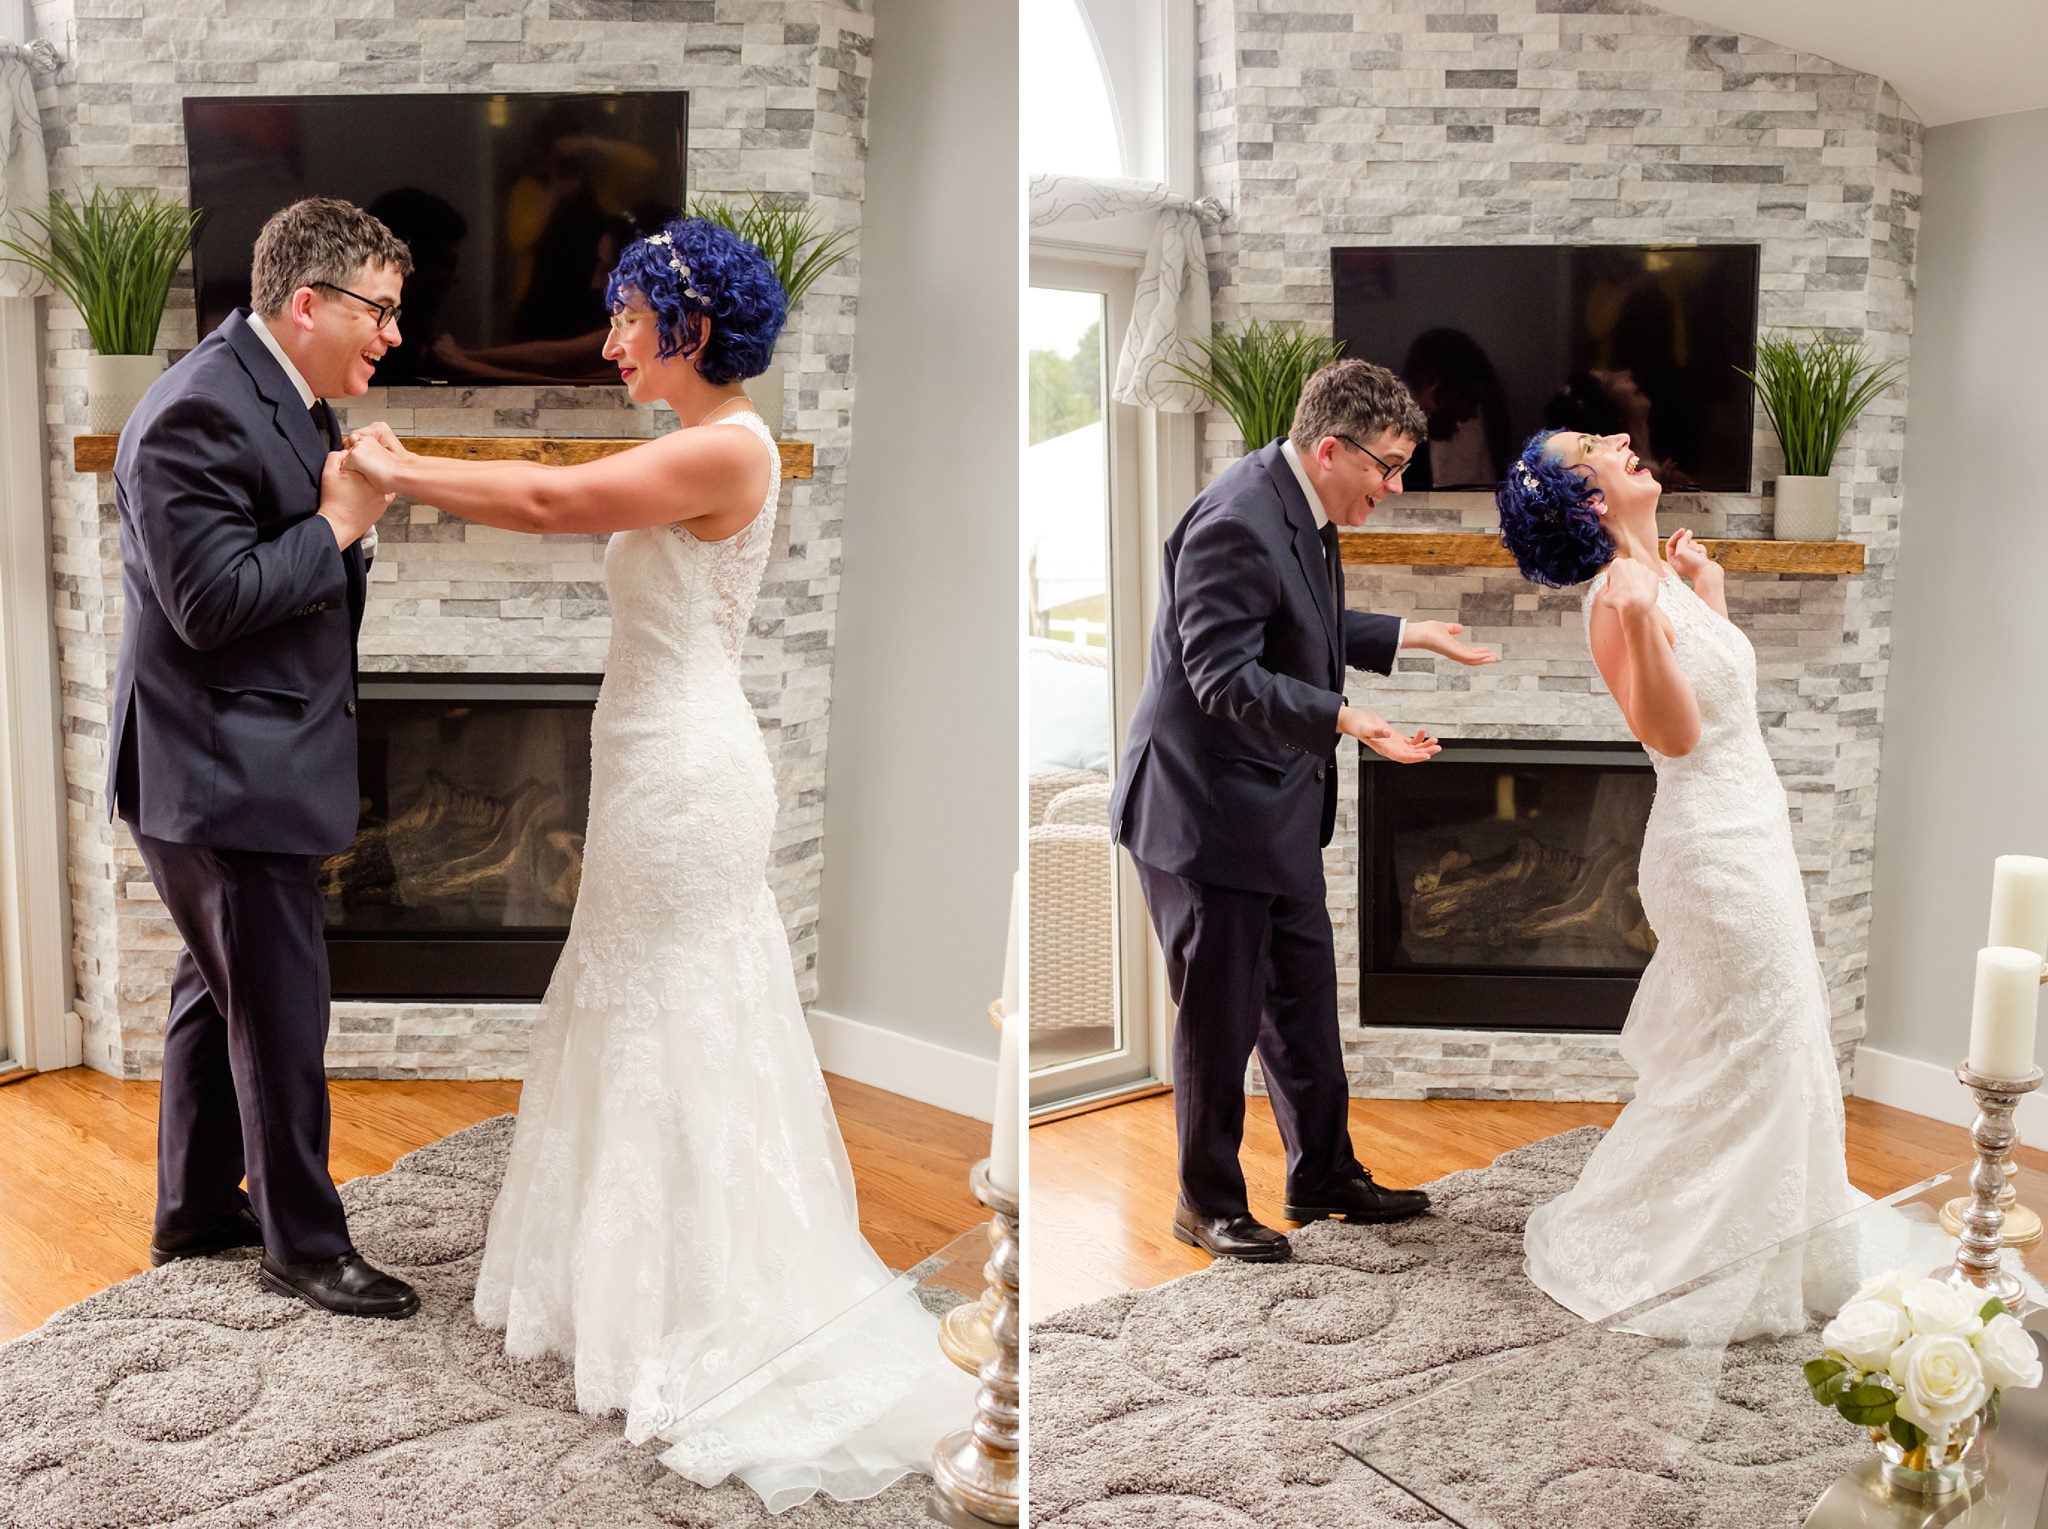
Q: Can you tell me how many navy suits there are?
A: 2